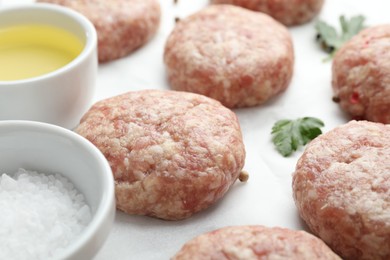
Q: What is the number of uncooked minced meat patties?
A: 7